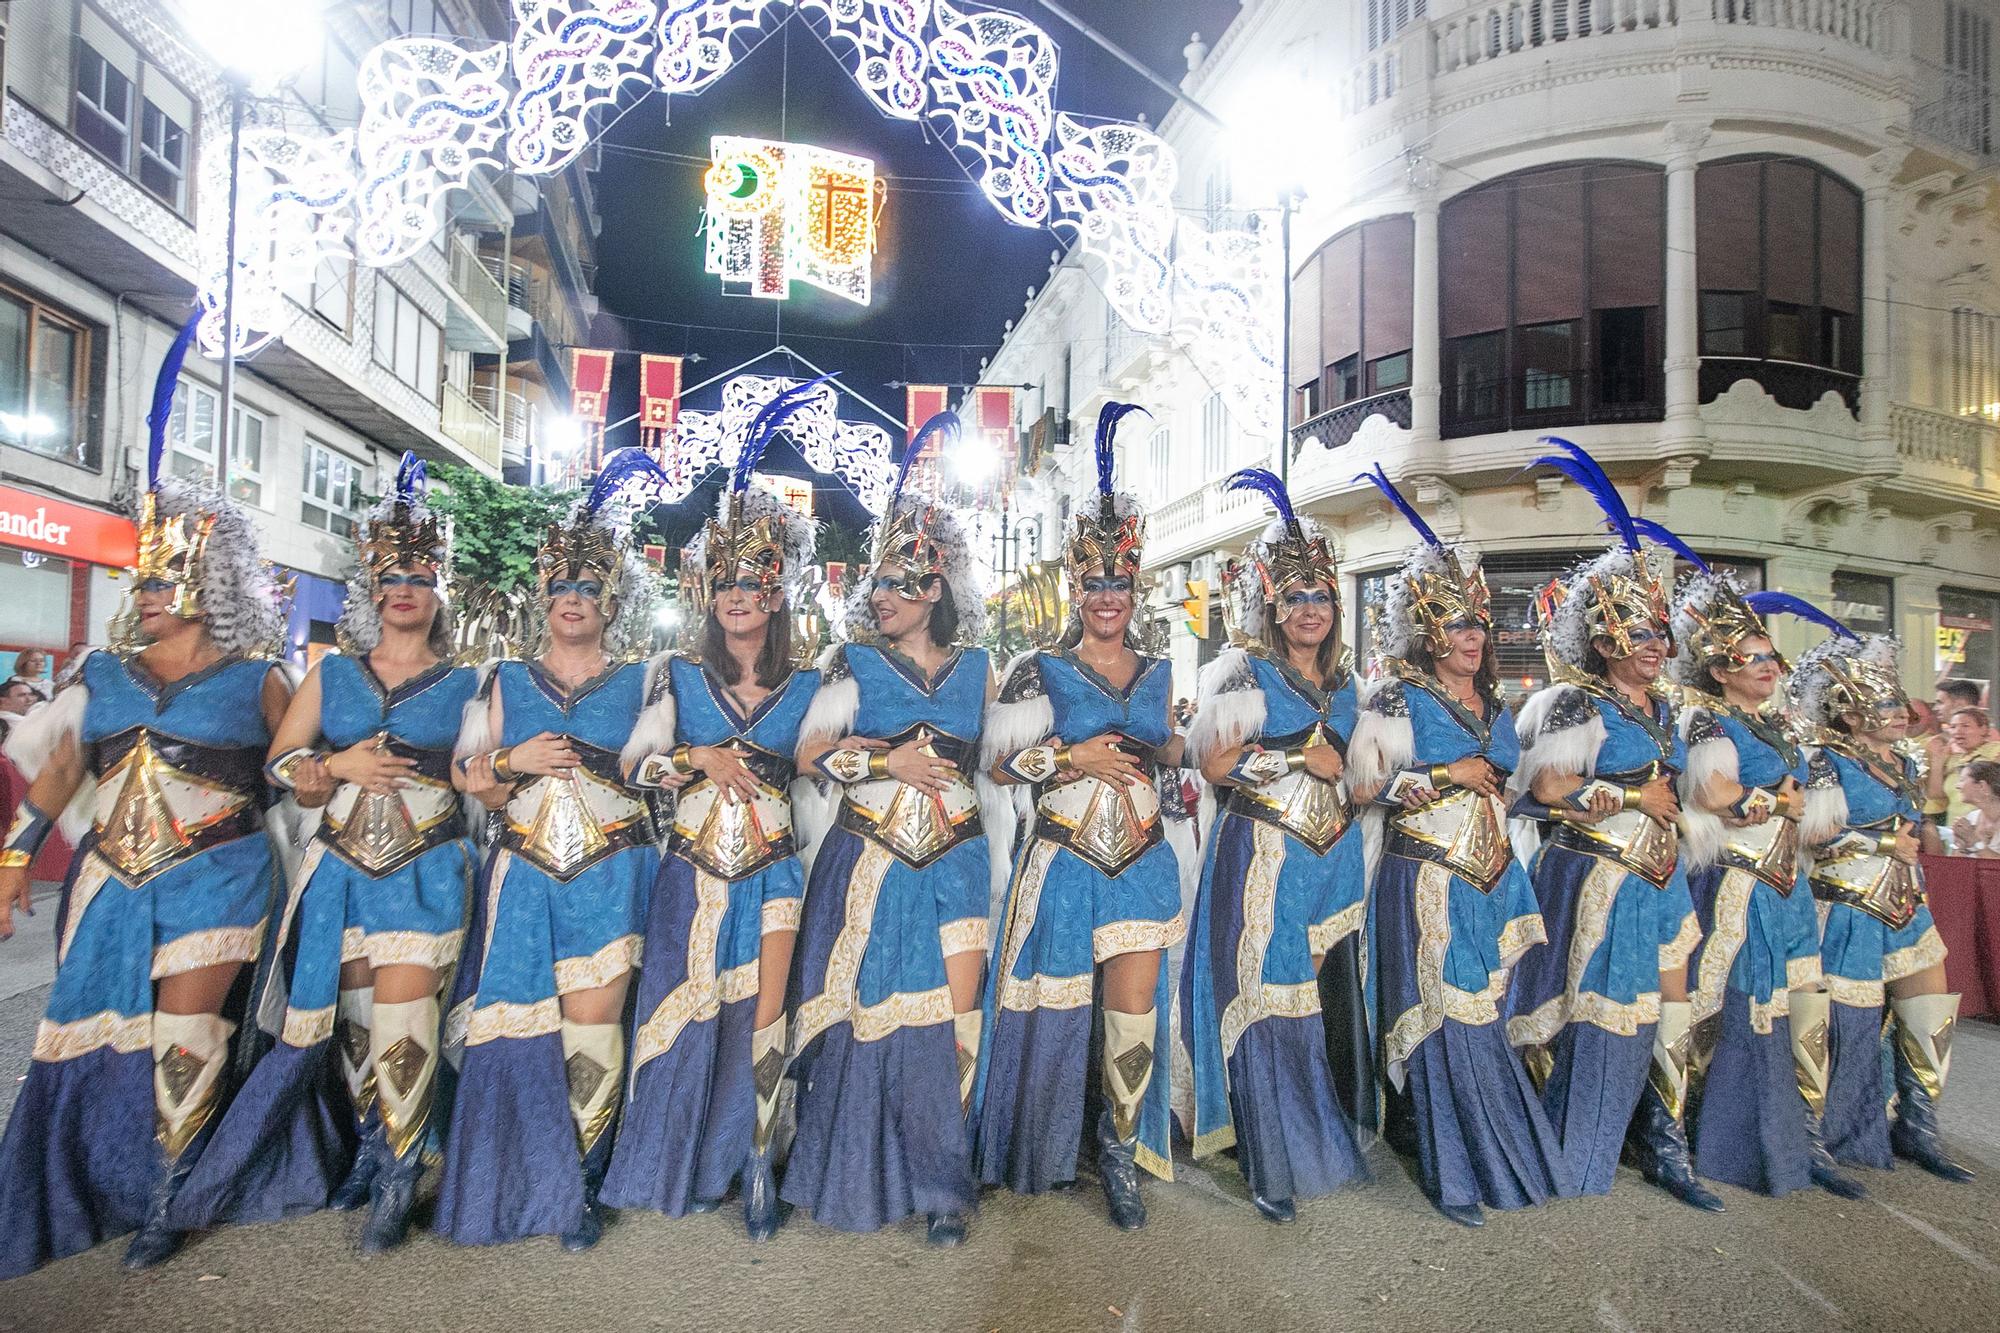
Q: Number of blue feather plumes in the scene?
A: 11